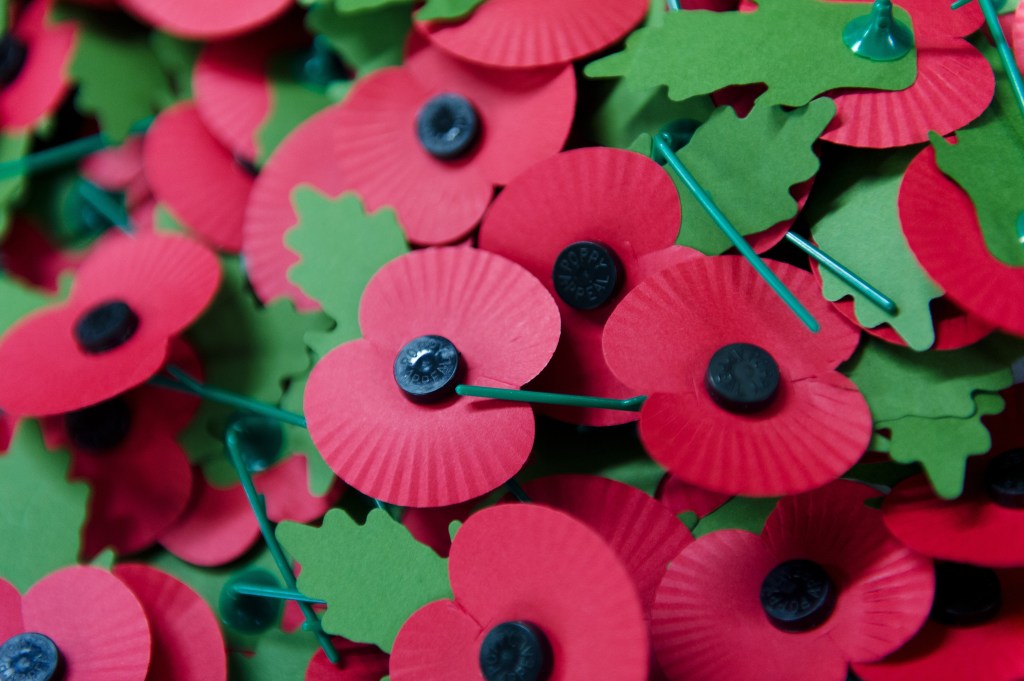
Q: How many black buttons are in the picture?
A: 12